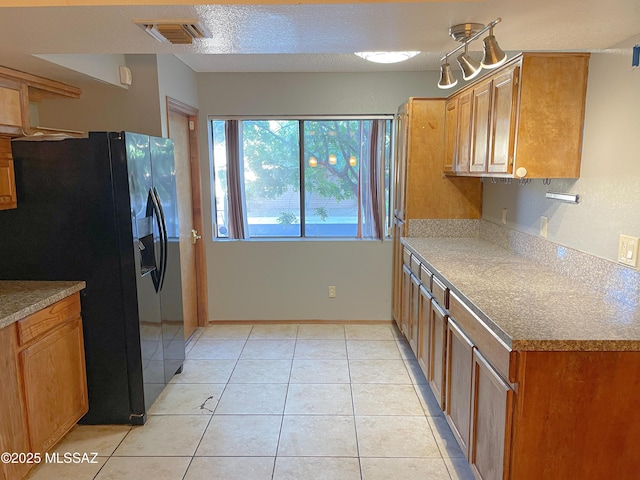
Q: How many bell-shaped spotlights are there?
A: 3